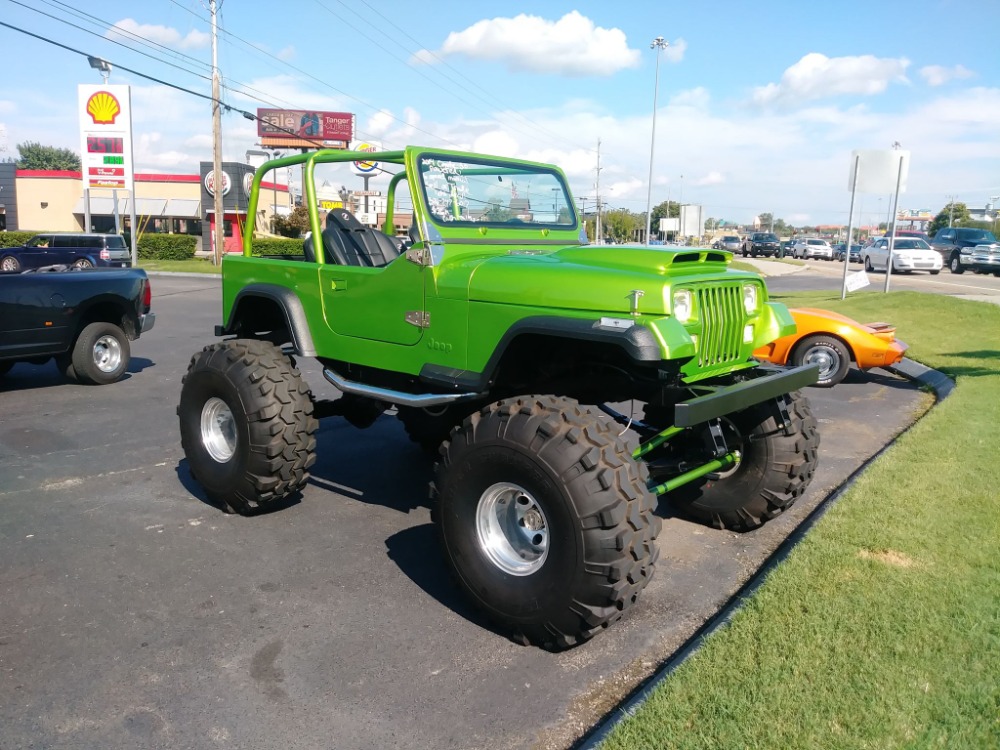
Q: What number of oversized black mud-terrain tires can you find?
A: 4